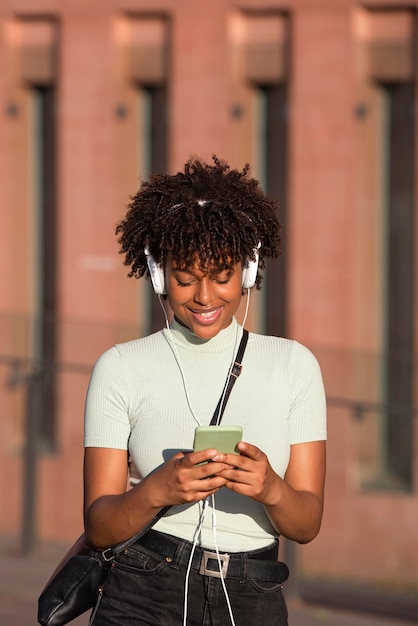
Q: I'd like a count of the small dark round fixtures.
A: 4